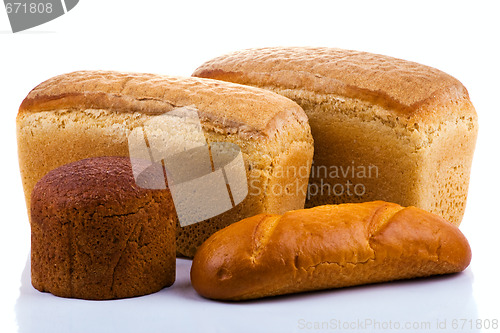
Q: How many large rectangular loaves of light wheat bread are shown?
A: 2